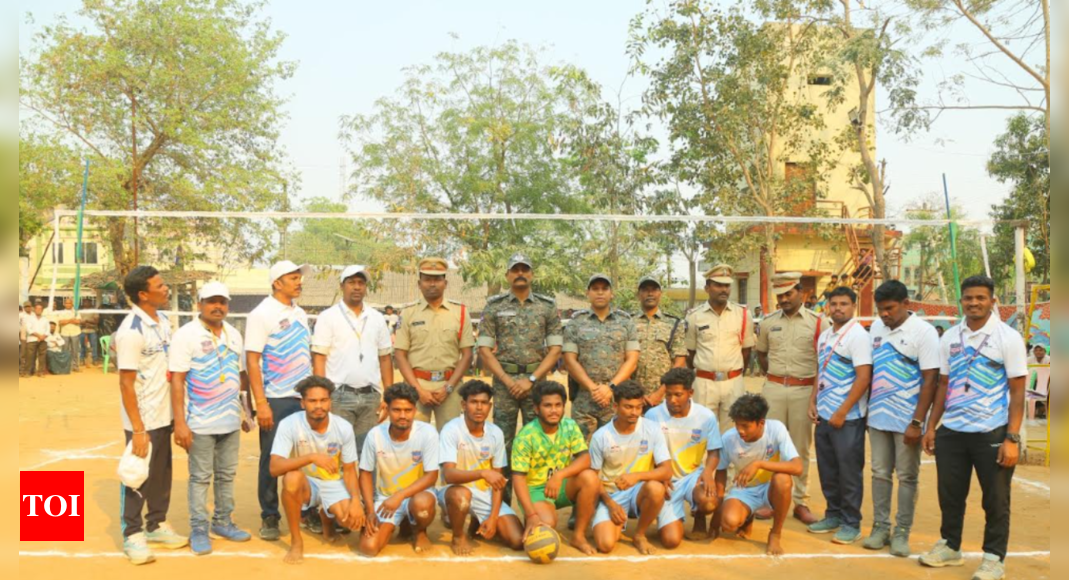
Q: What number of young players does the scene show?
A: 7